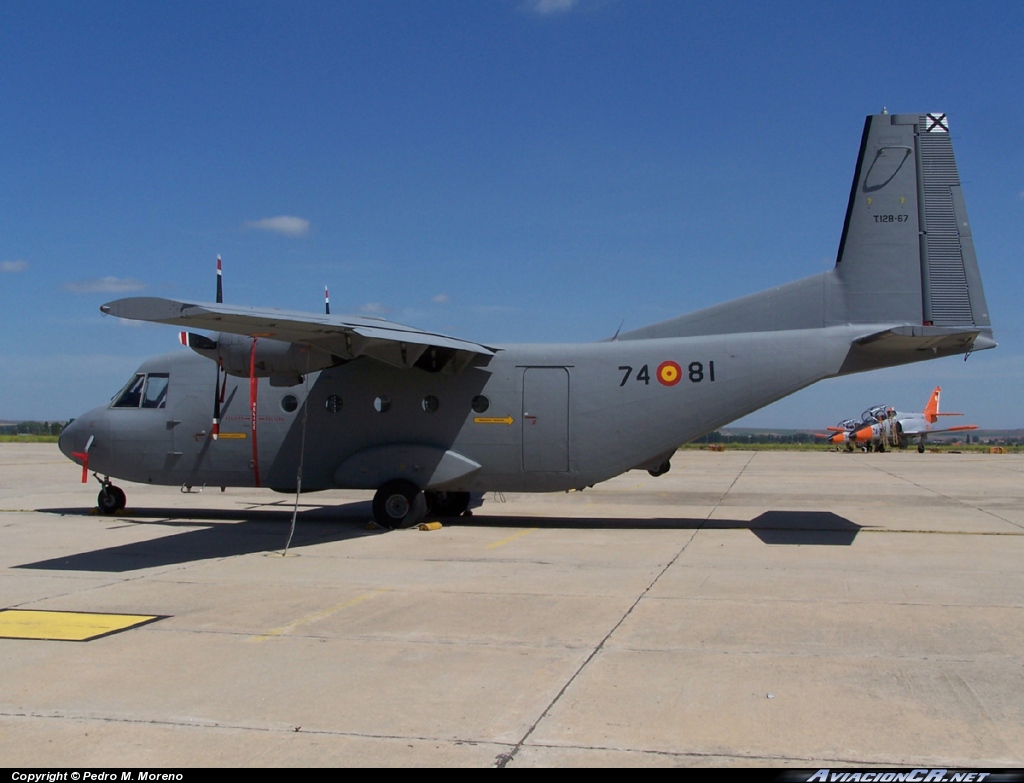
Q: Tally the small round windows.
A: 5